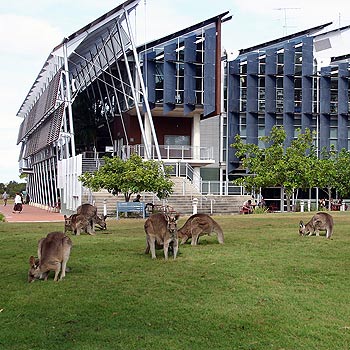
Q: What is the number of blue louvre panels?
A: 11